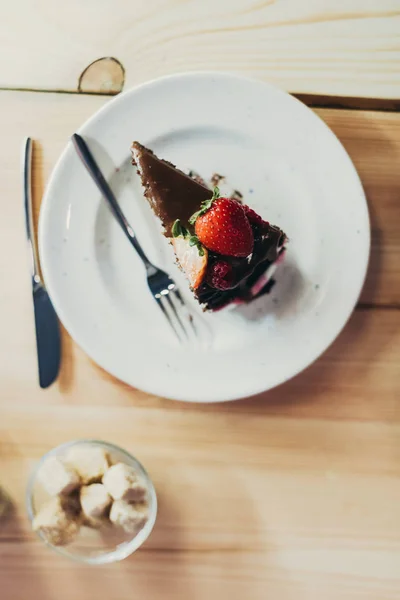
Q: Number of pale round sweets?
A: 6